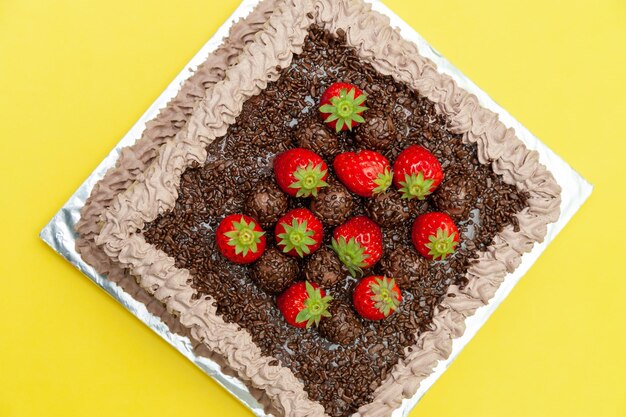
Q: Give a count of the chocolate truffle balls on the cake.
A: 10